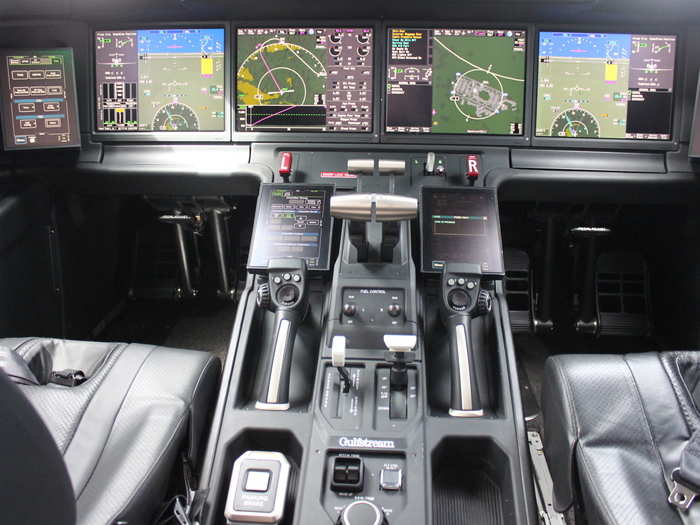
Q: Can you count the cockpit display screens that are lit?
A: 7